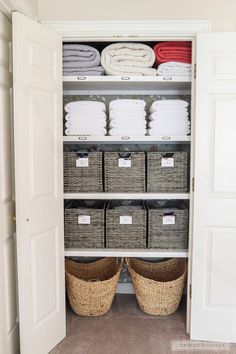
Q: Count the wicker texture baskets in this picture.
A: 8